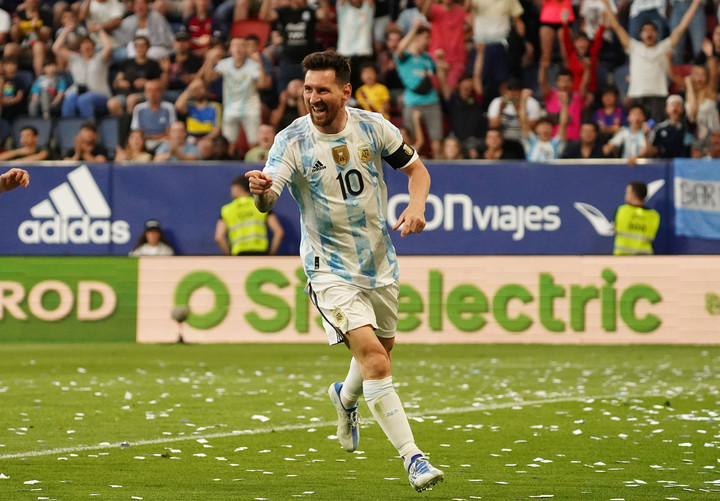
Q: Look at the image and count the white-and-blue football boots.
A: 2